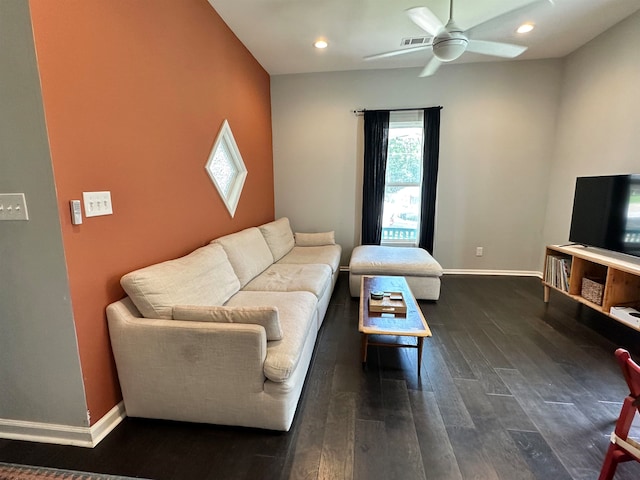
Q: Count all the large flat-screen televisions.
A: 1